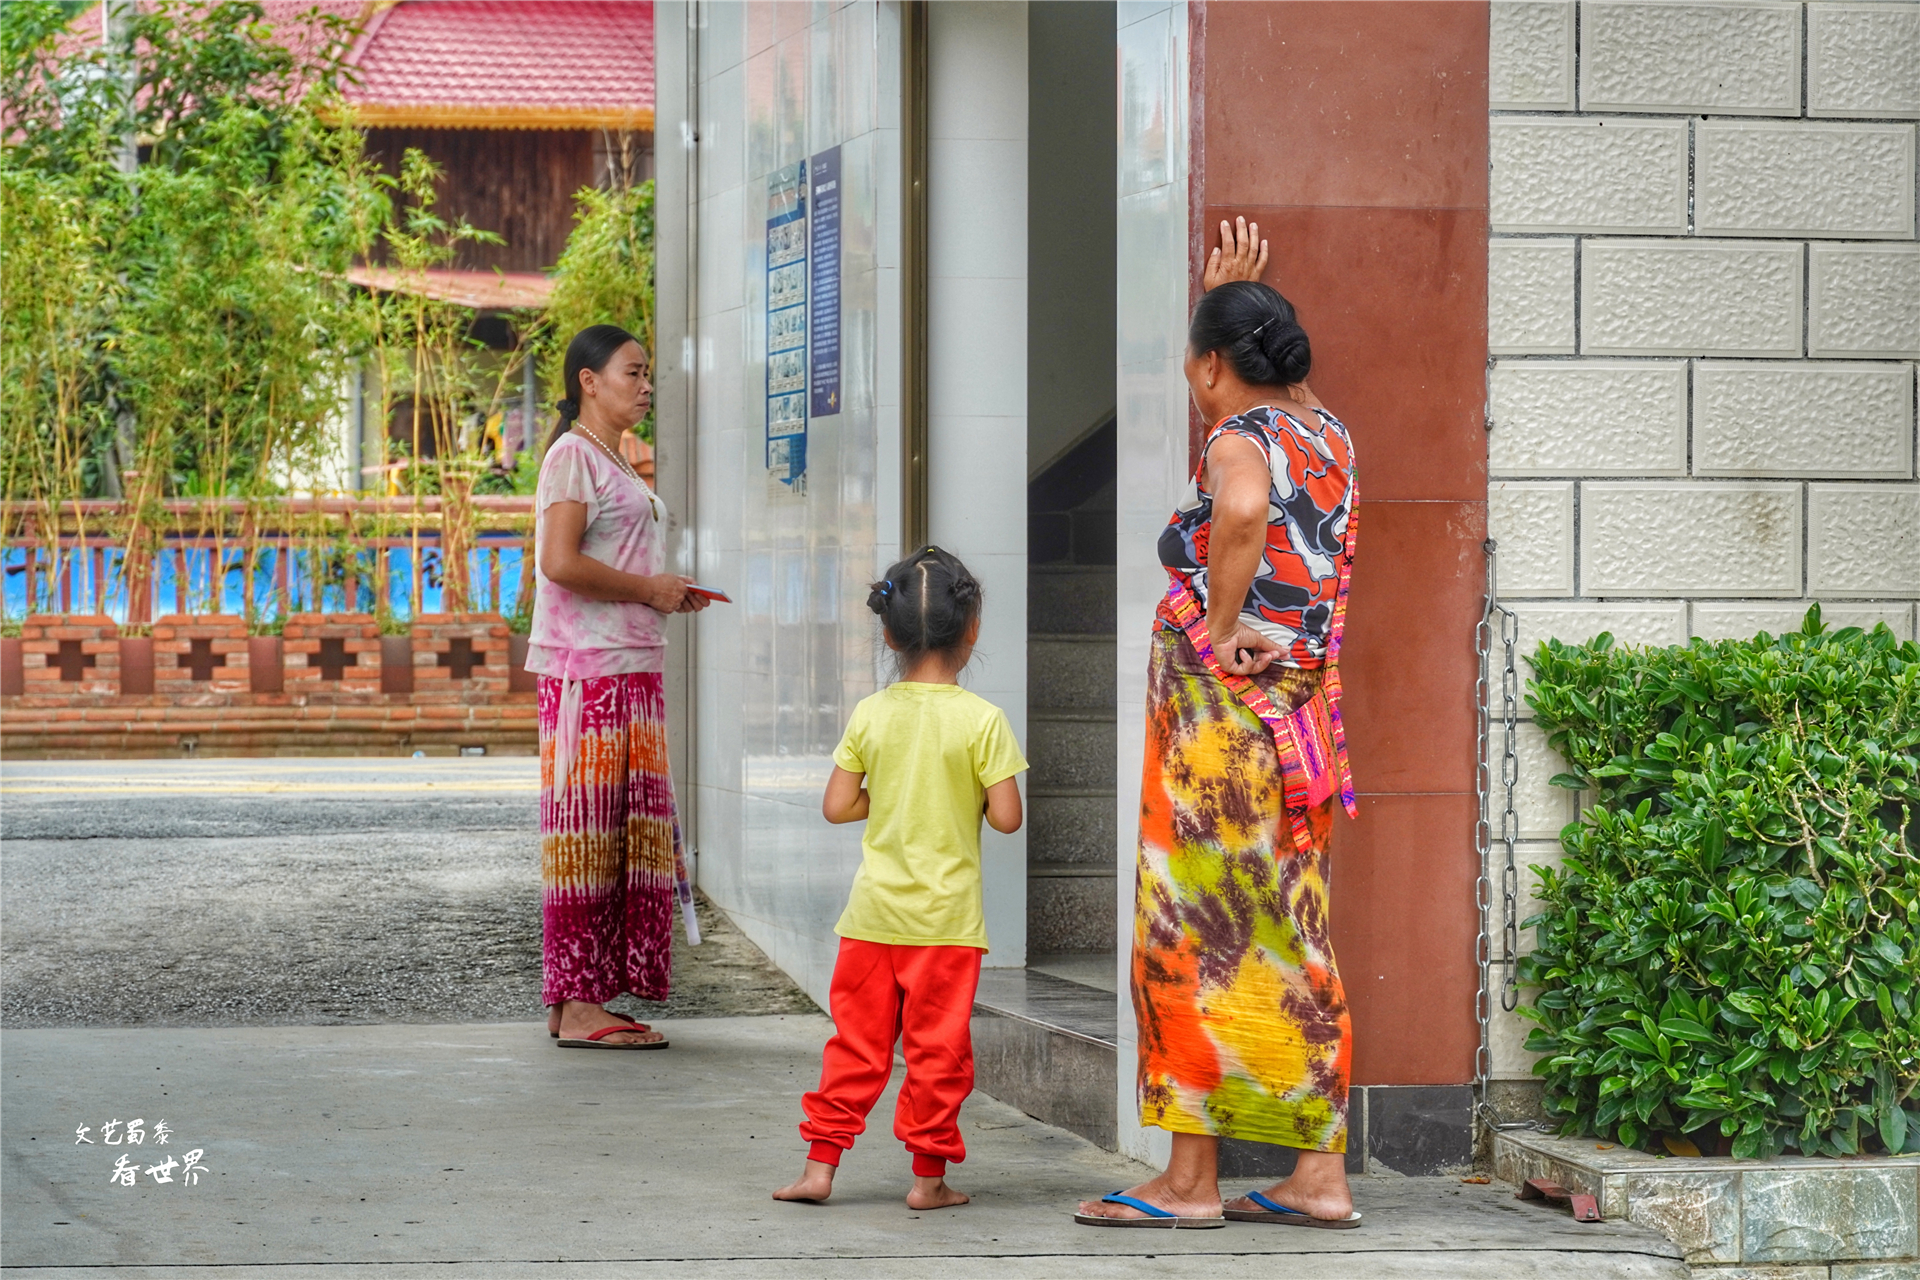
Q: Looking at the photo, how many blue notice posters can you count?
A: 2